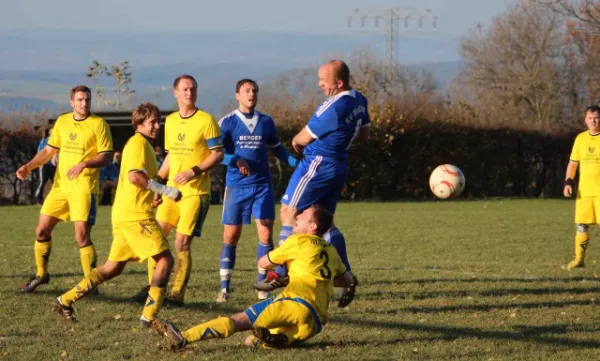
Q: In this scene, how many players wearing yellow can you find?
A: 5